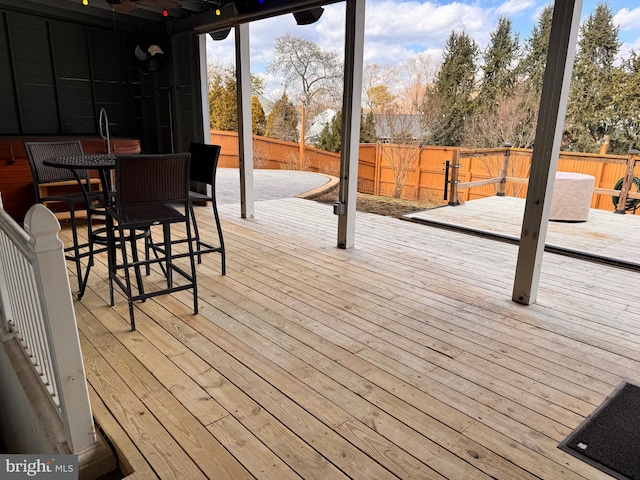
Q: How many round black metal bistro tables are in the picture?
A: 1